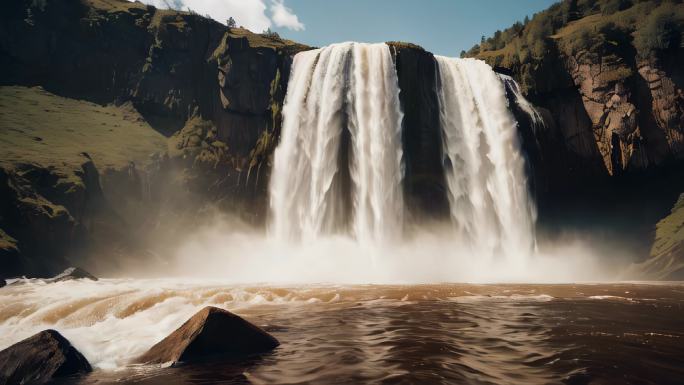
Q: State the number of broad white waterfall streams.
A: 2